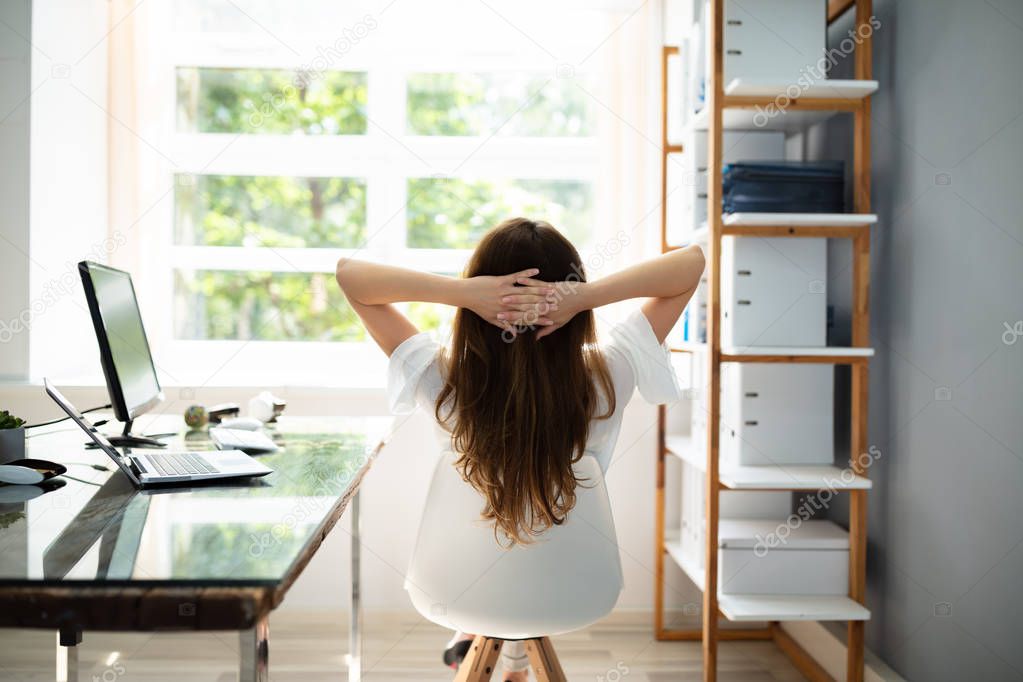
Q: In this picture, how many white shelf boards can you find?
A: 5